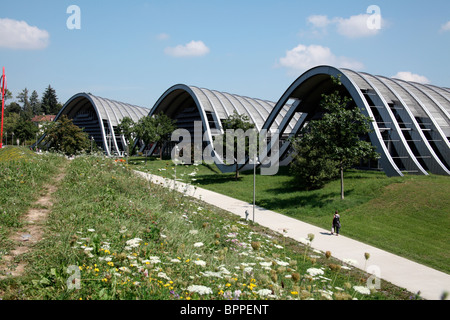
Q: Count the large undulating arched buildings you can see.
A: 3